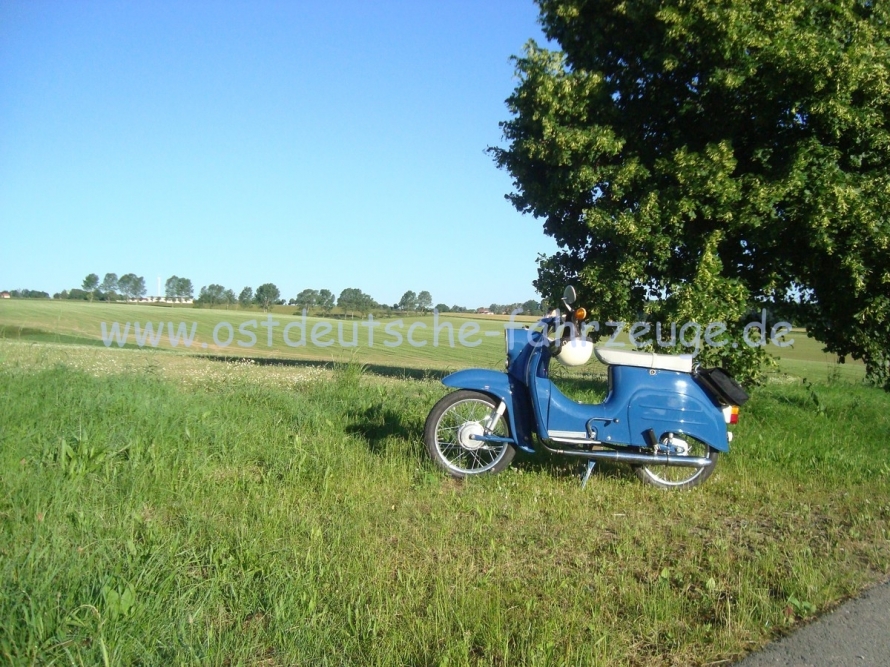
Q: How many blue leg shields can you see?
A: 1